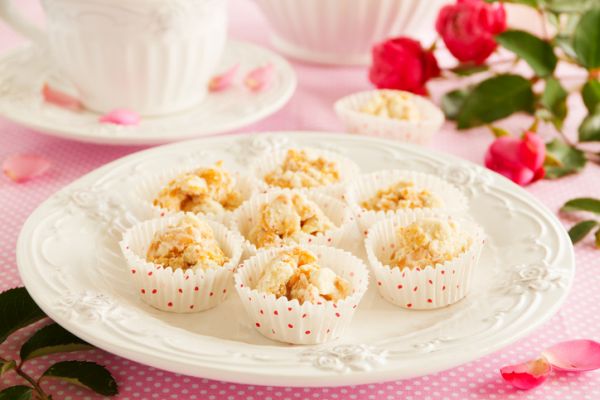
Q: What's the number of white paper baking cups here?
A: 8